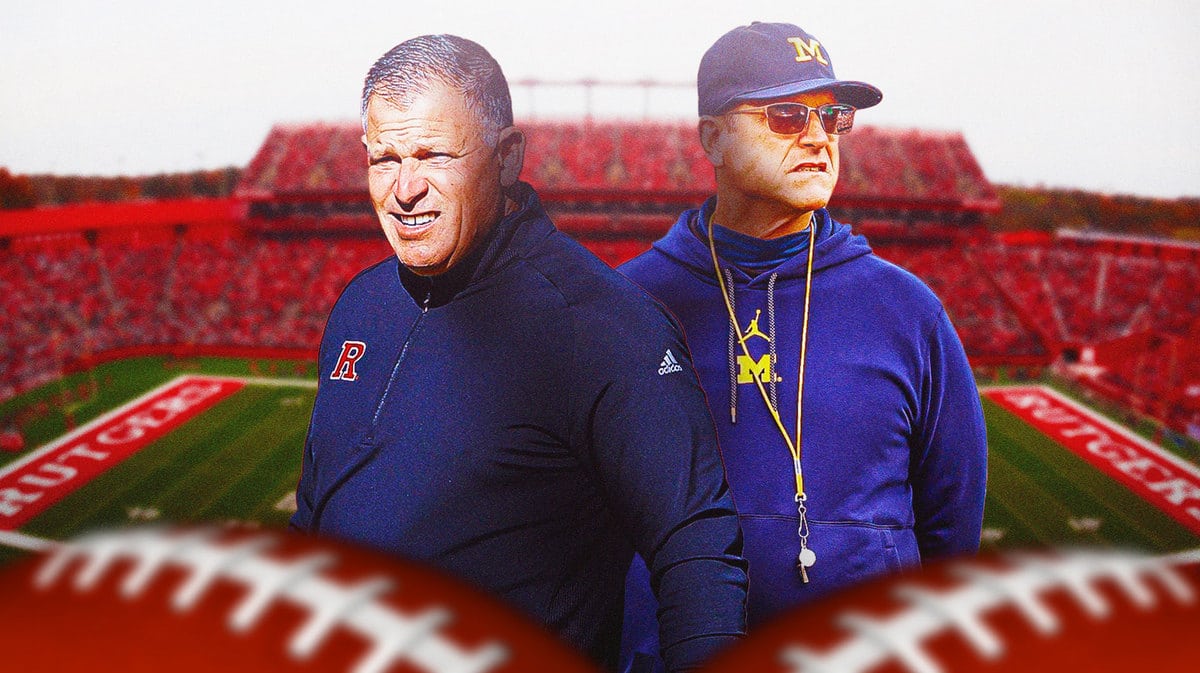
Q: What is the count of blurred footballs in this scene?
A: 2